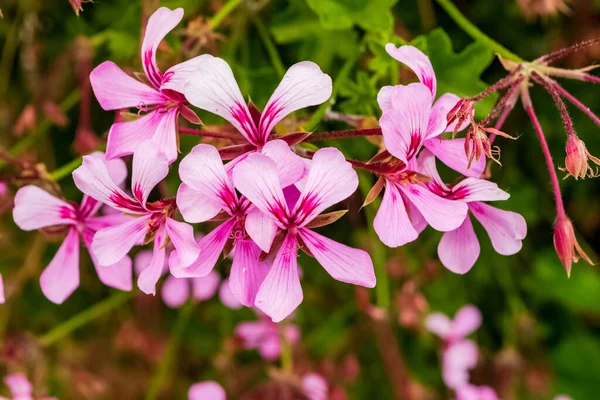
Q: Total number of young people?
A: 0